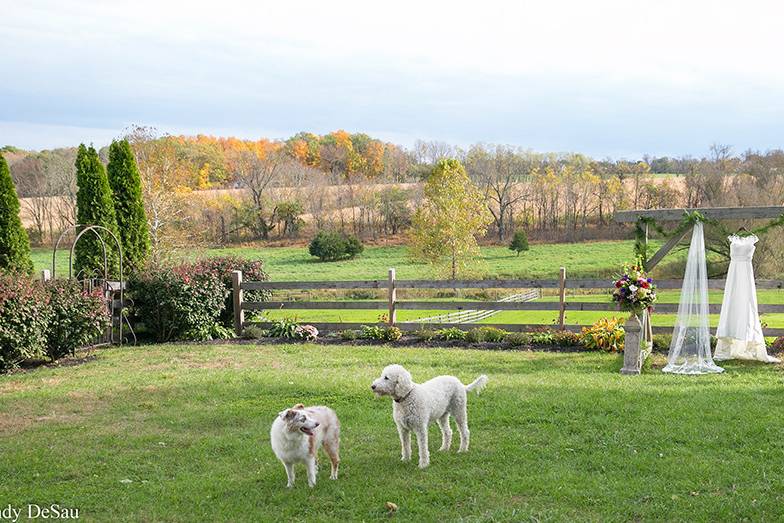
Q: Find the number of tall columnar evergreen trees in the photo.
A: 3